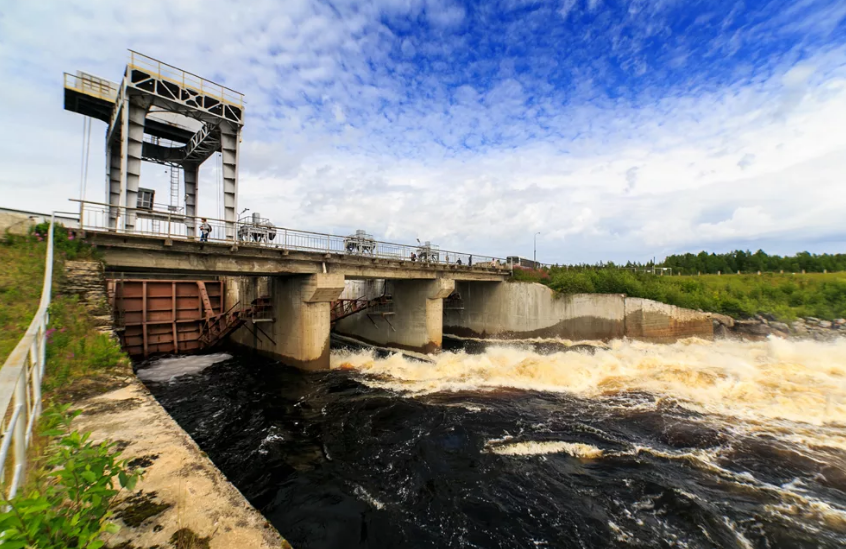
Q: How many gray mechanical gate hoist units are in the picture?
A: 3